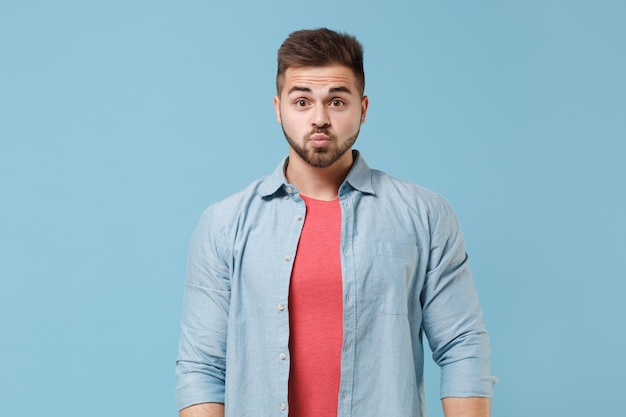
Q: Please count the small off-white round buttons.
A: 7